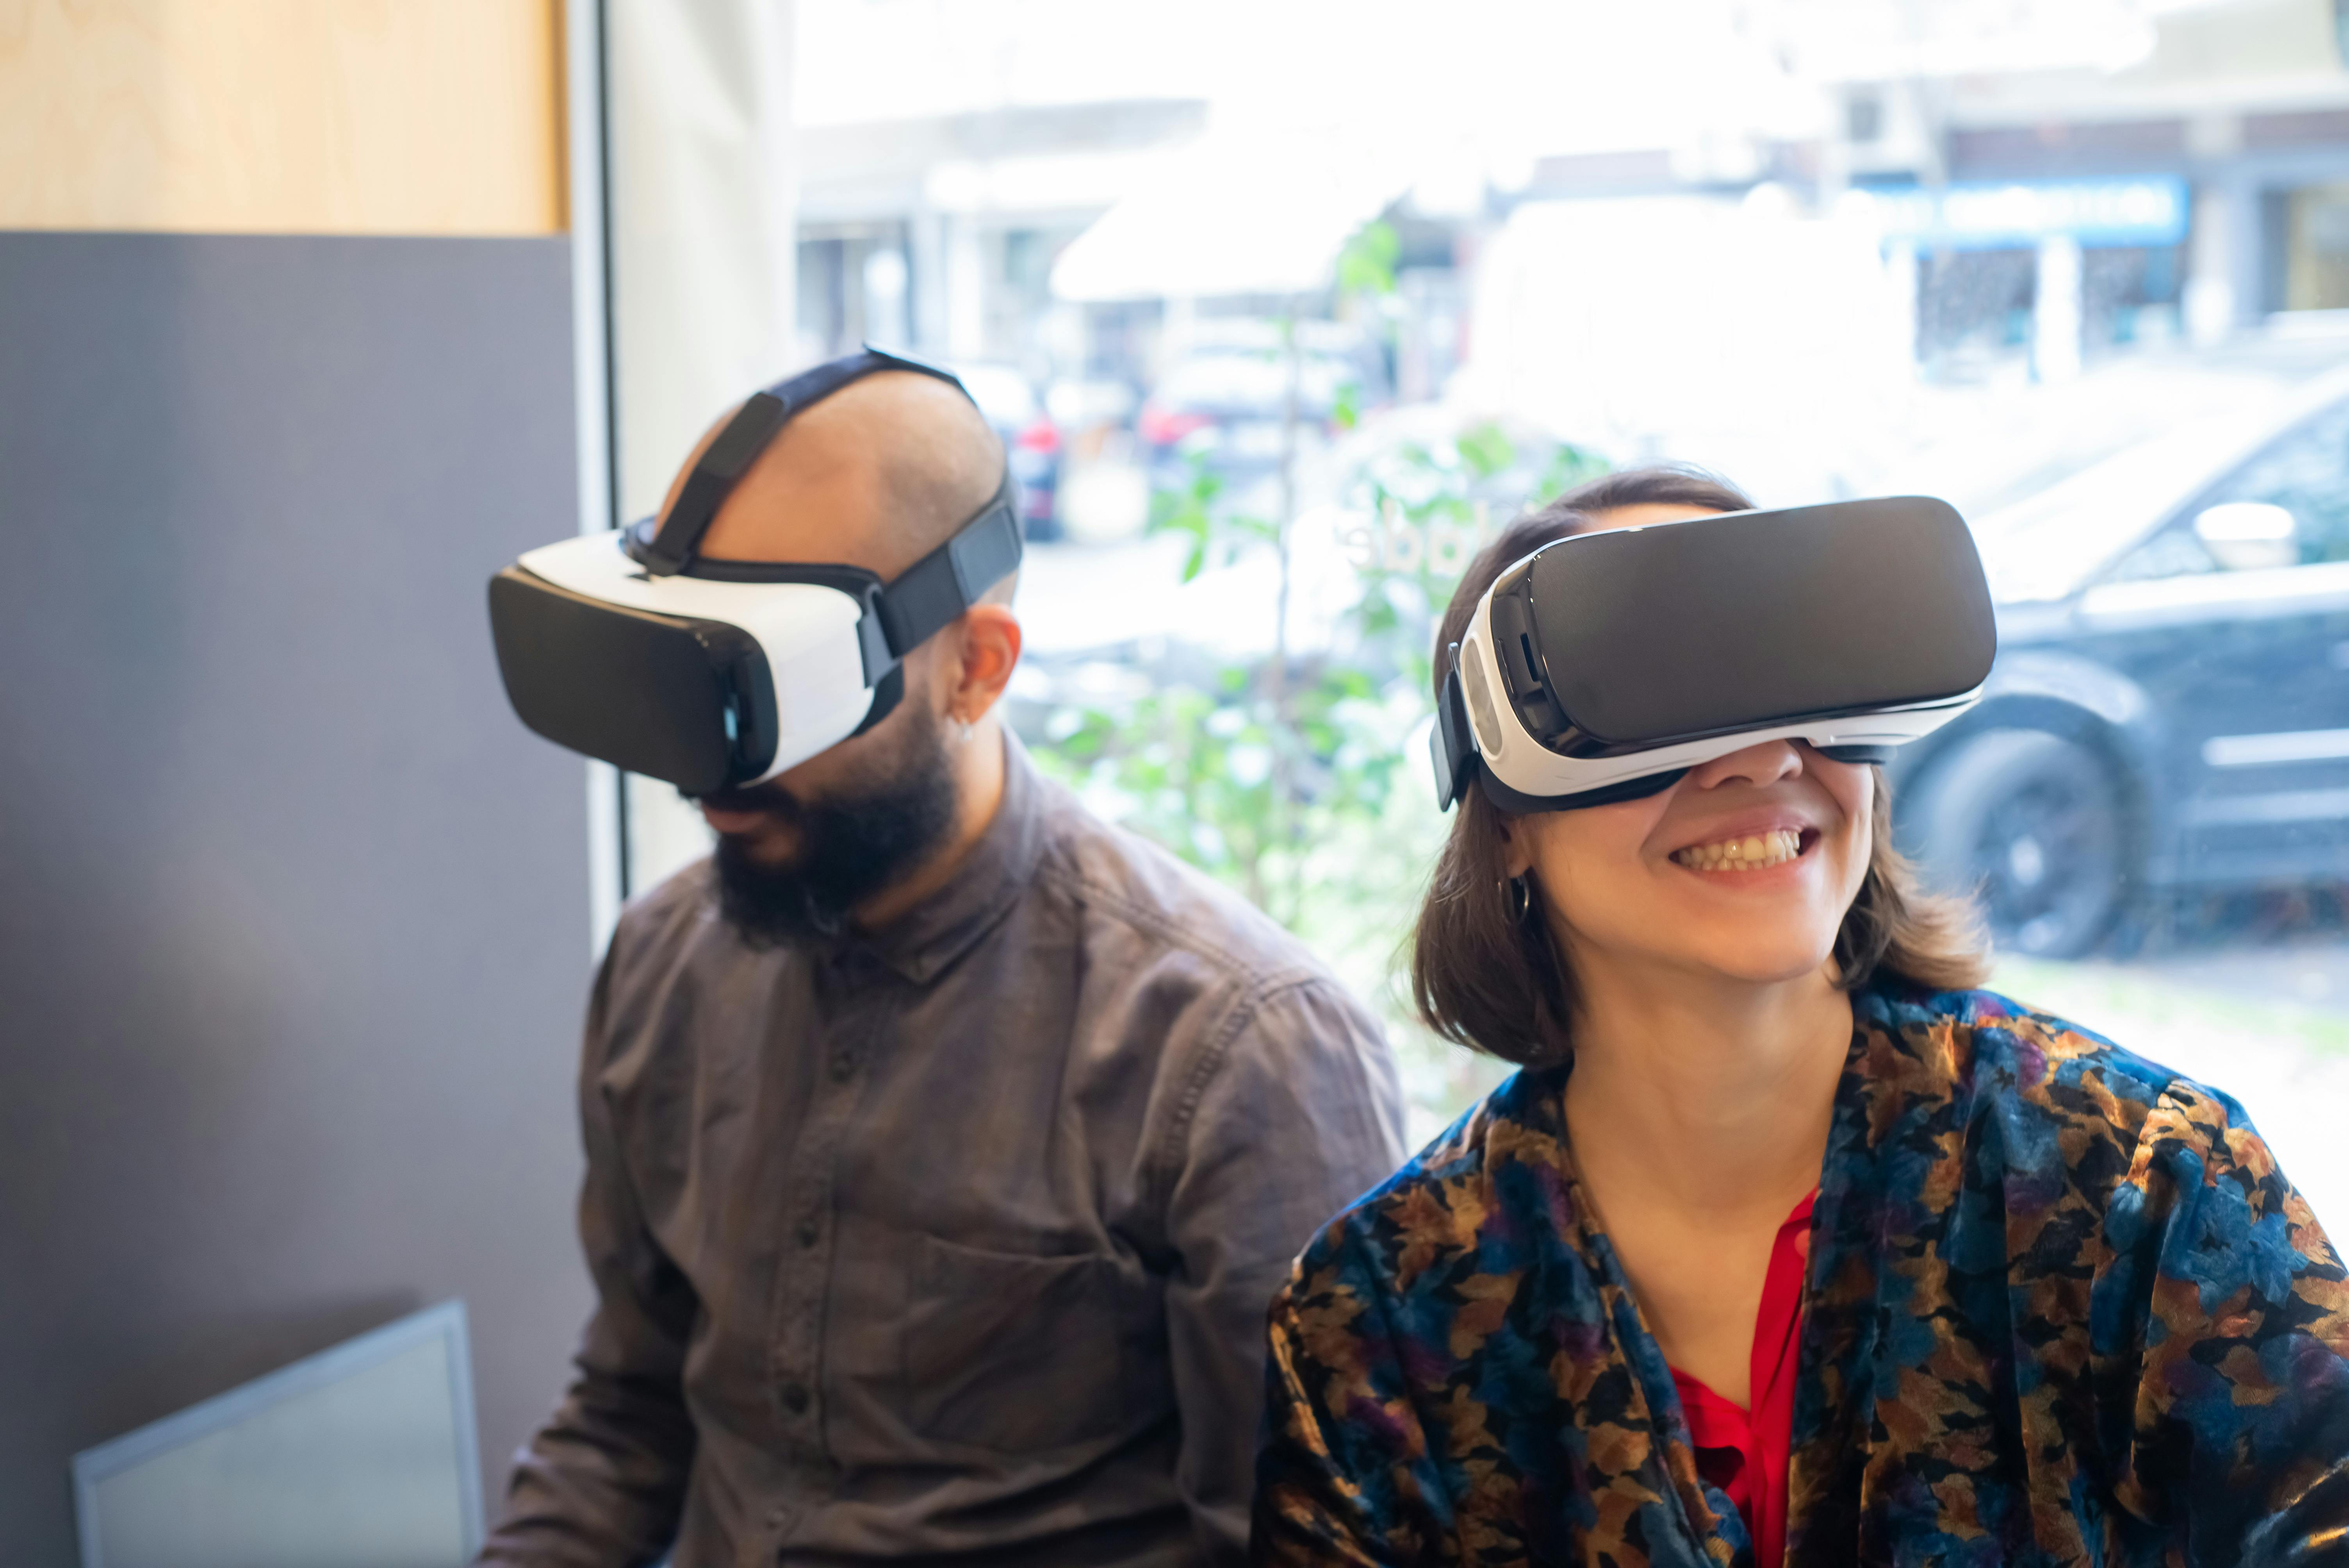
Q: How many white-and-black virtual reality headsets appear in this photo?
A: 2